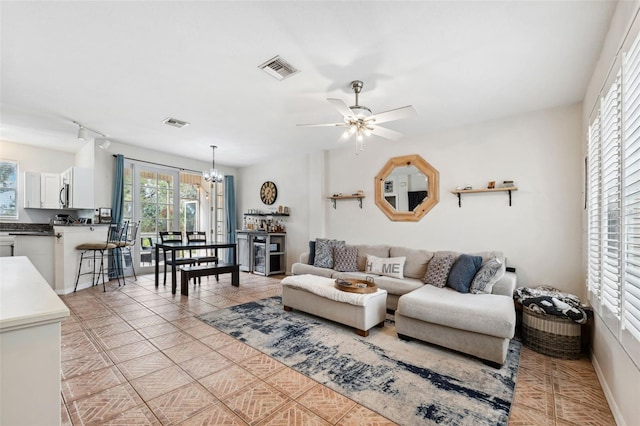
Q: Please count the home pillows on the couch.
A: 1